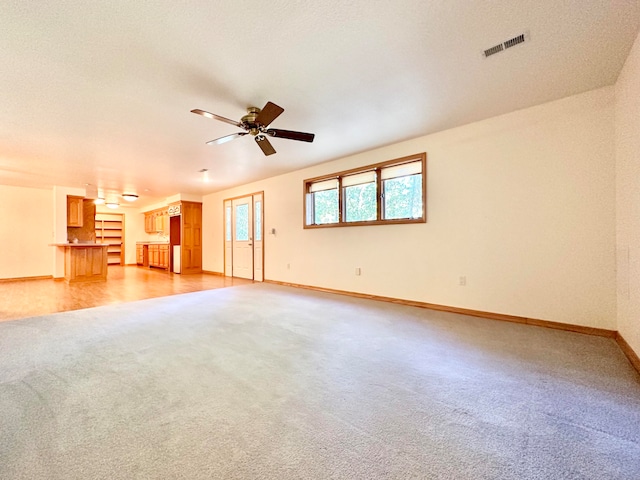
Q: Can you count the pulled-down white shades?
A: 3